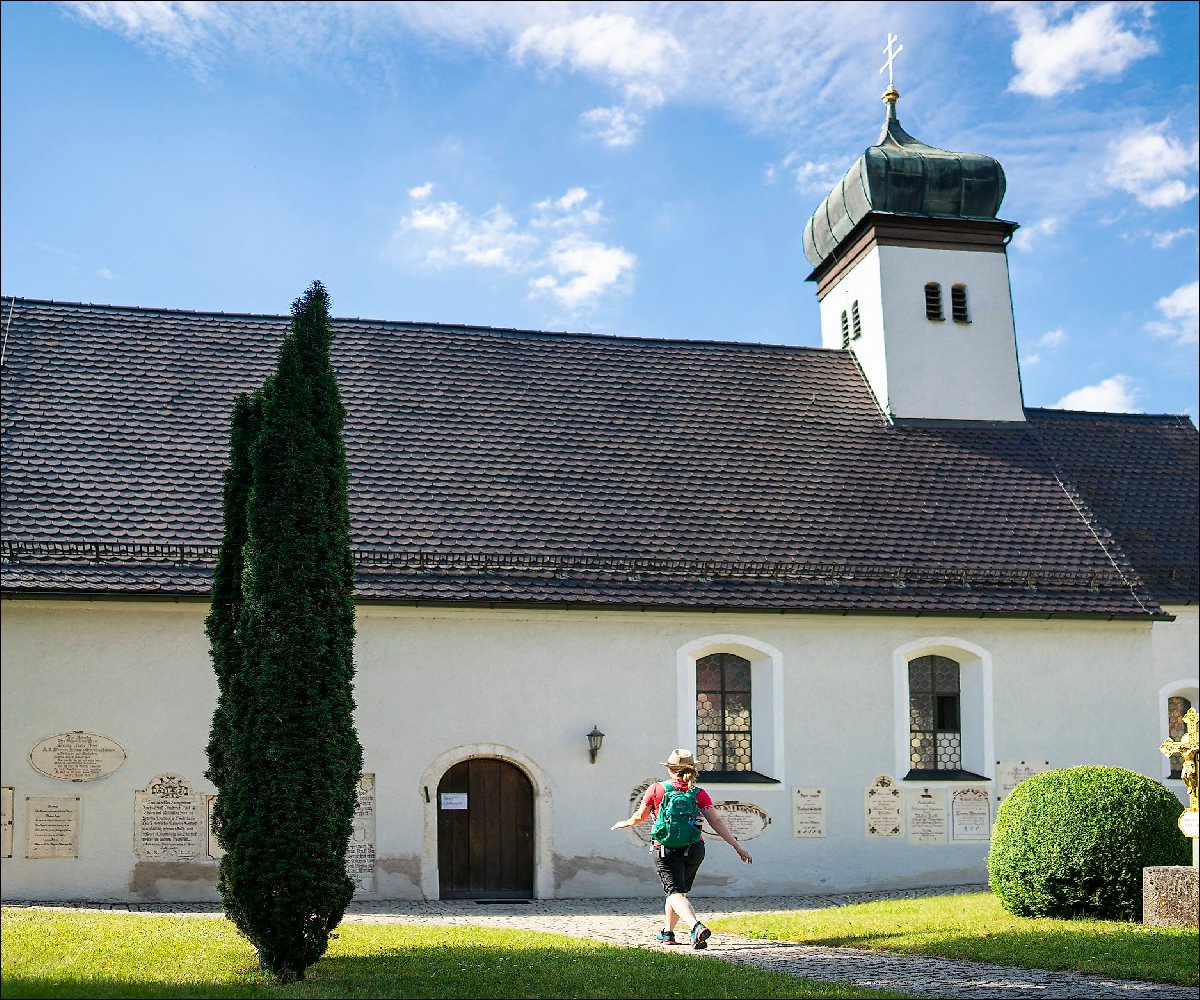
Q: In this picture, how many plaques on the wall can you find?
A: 13